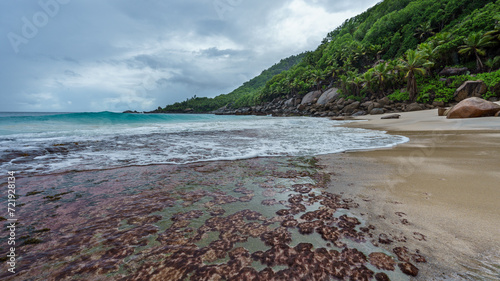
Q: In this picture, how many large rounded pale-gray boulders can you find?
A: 2